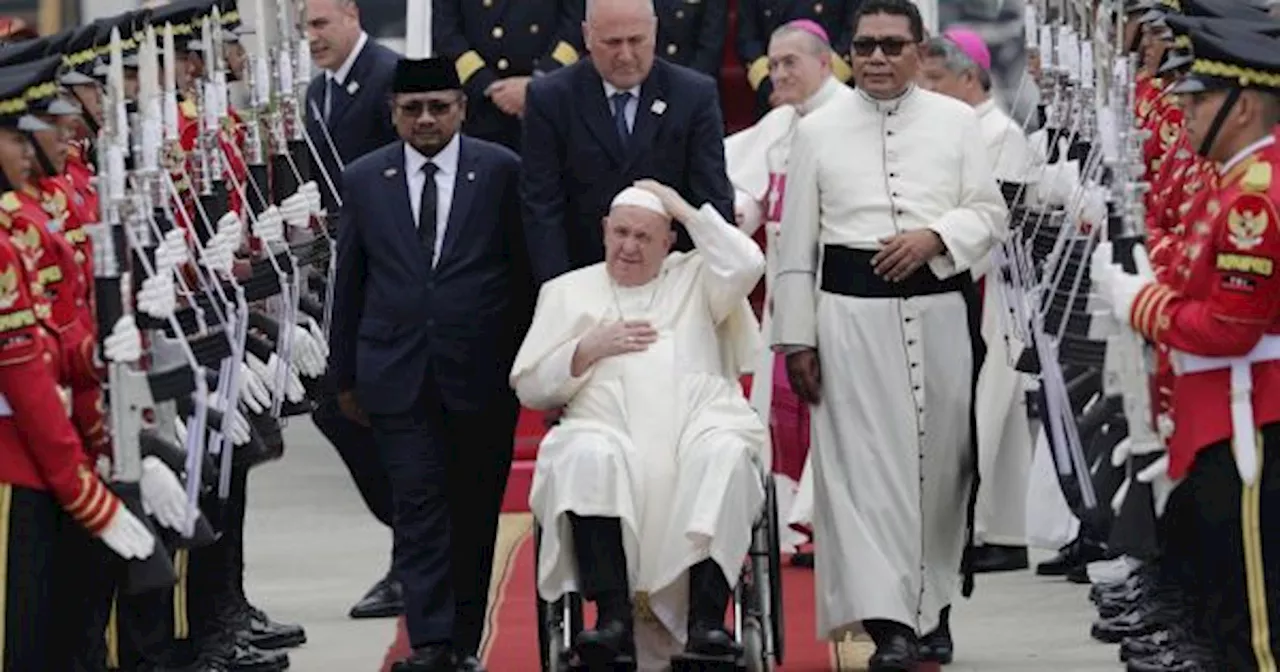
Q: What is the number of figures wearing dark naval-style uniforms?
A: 3